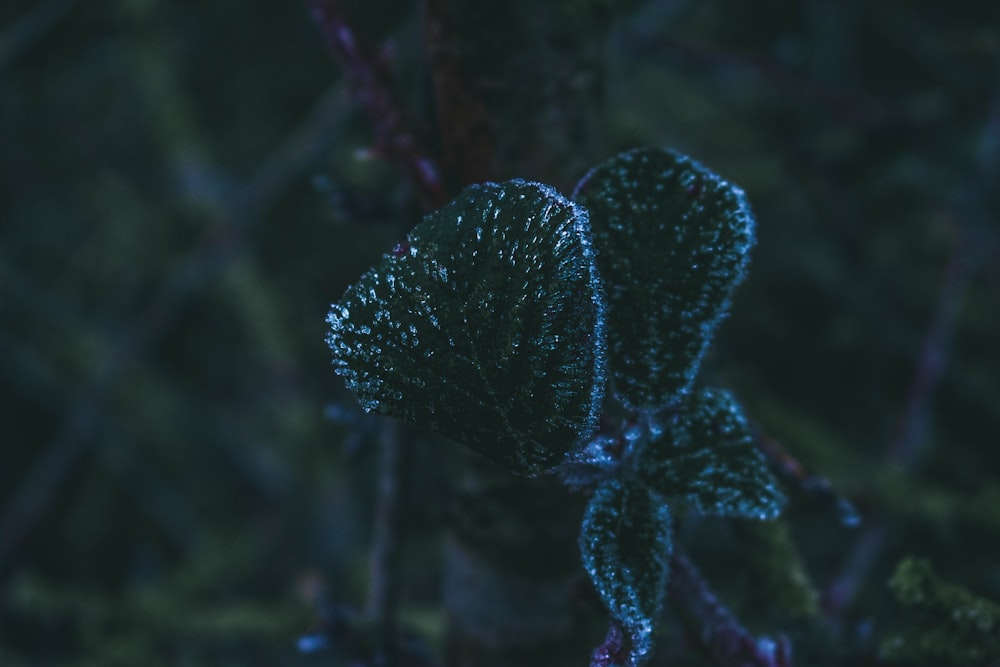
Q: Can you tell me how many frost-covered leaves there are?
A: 4